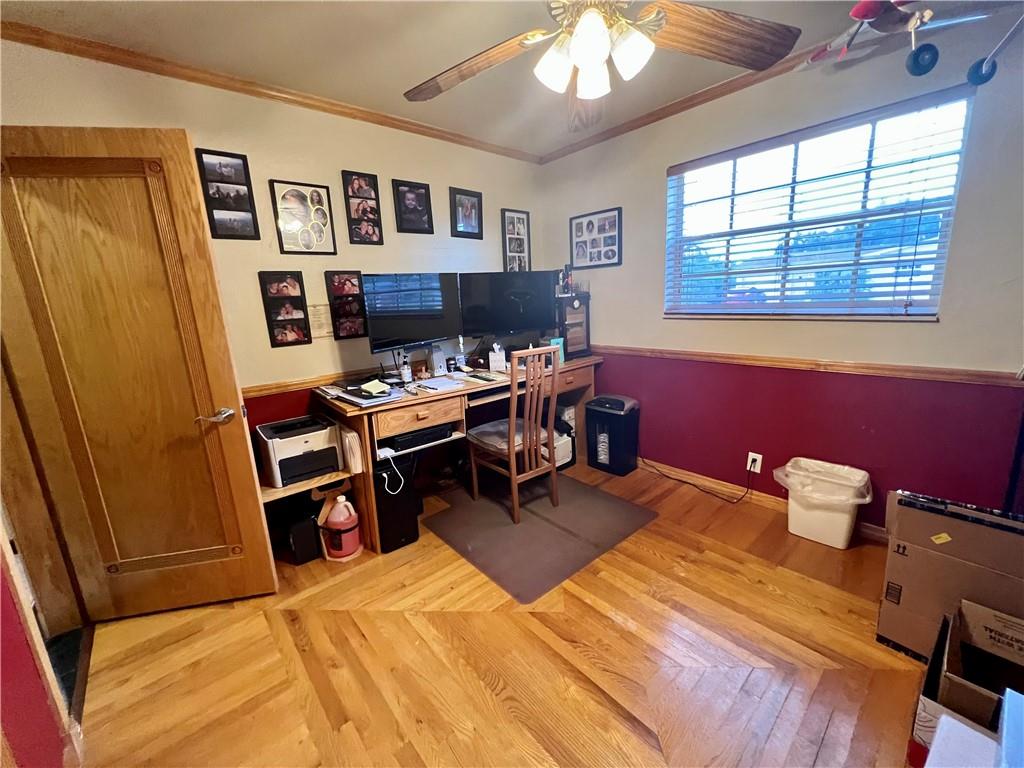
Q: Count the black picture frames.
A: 9